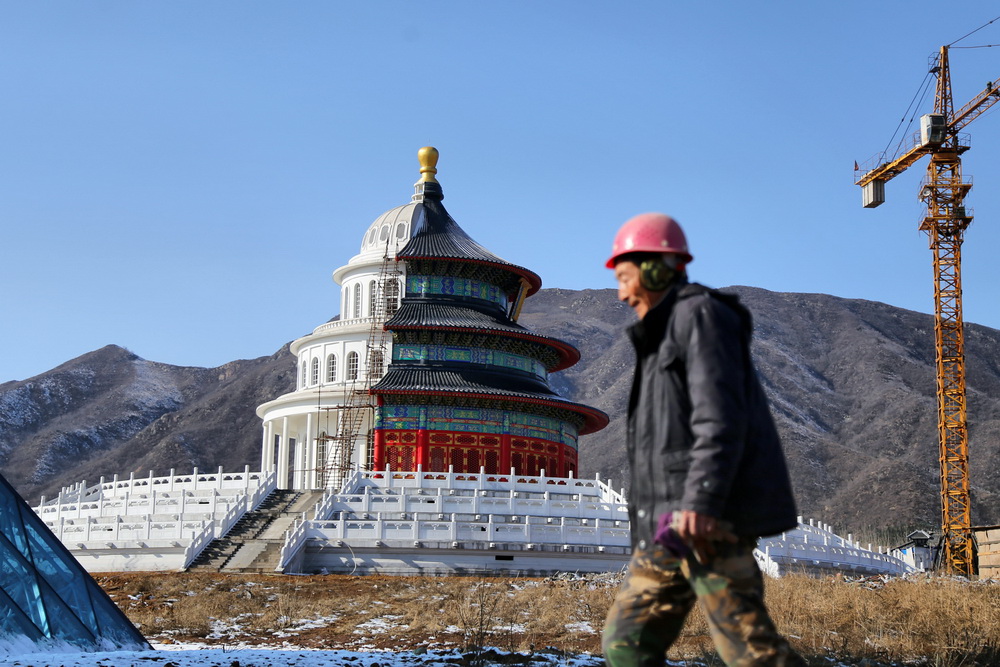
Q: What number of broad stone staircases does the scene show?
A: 1